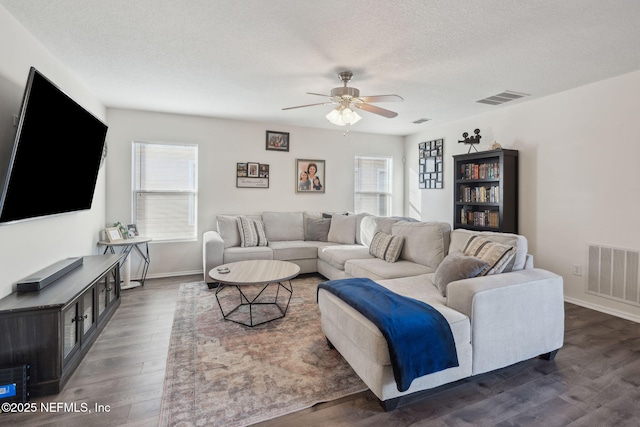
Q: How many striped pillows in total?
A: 3